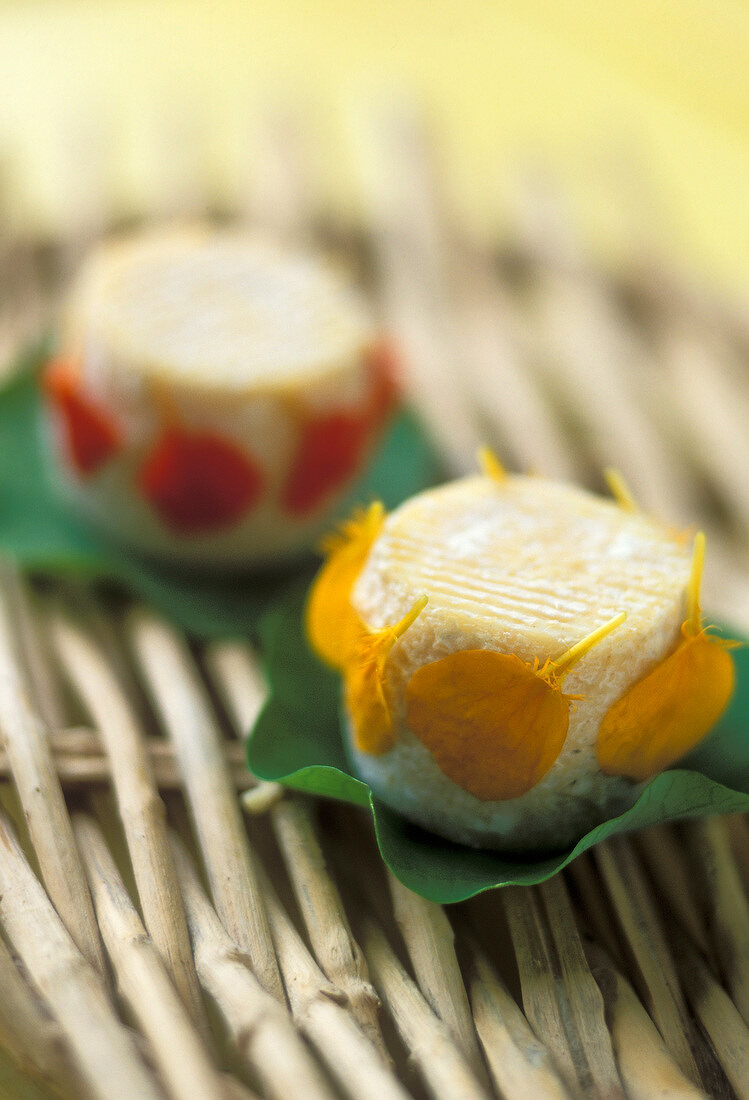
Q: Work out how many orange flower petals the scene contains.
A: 4